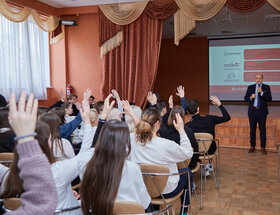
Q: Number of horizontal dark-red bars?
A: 3